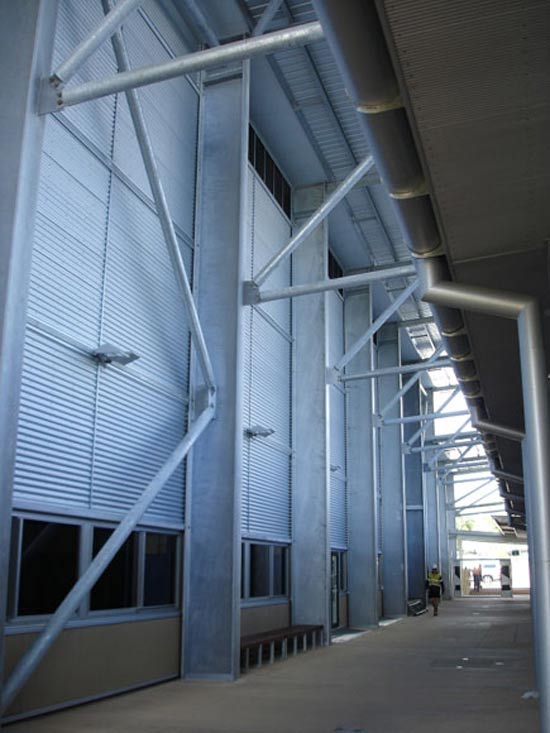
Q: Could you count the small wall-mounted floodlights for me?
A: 3